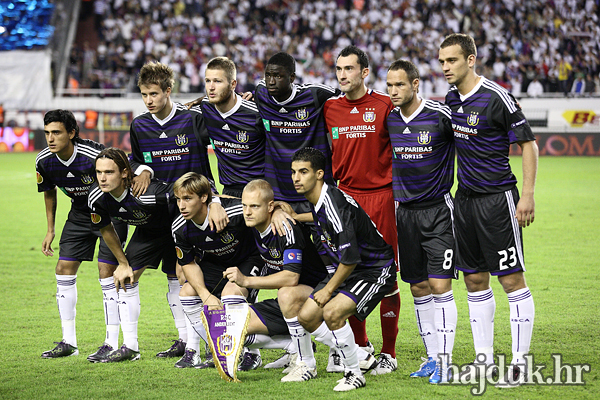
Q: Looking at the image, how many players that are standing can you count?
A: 6